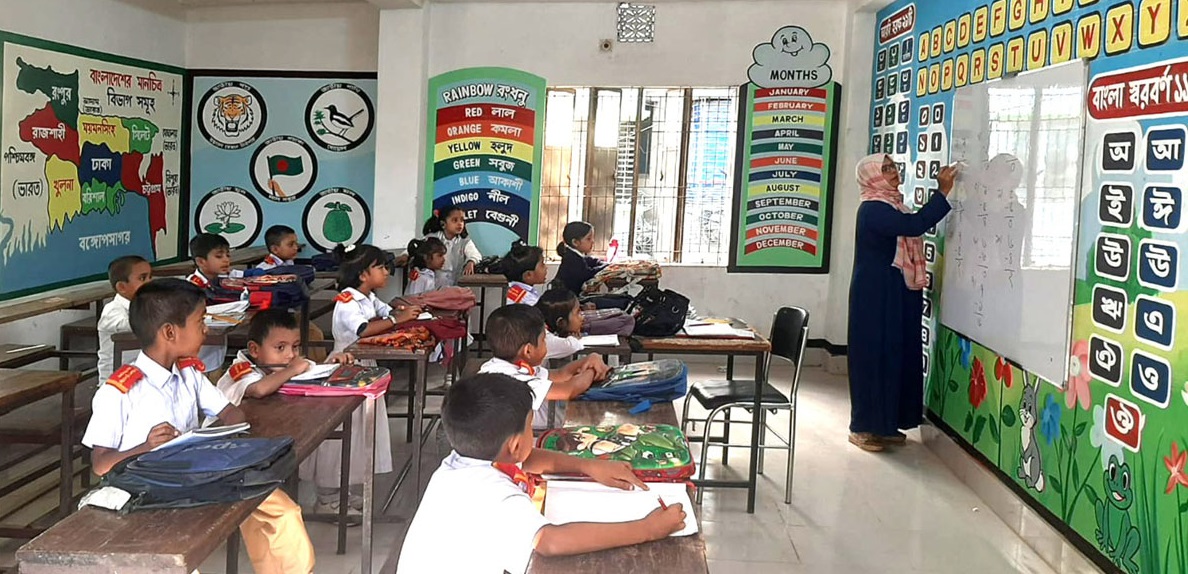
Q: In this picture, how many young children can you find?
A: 13